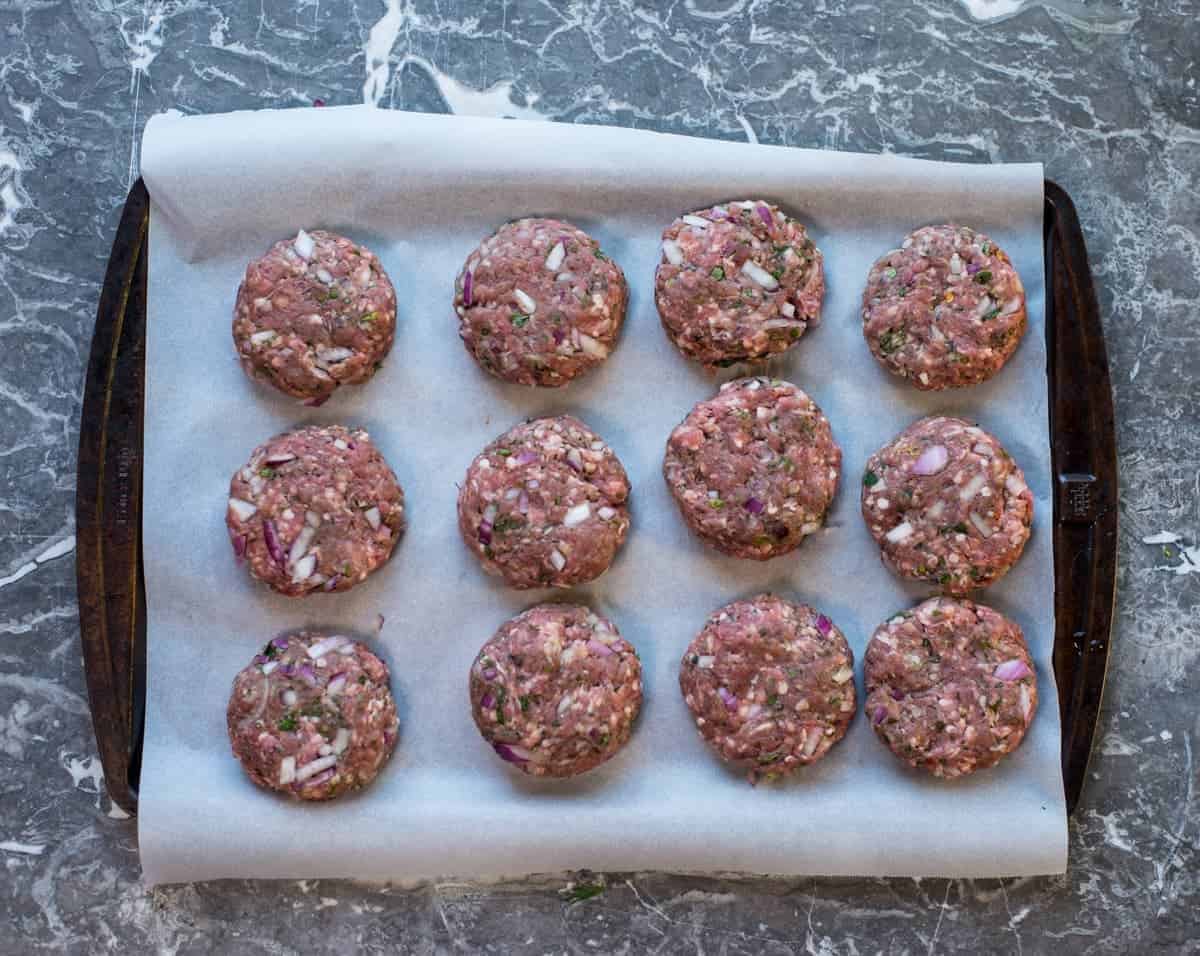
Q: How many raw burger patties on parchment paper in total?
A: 12